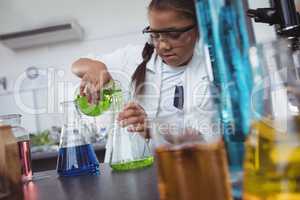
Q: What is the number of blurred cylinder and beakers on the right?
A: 3